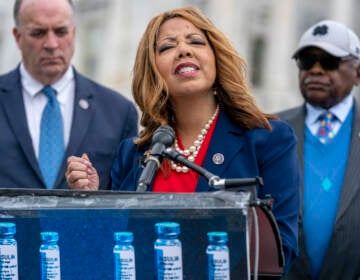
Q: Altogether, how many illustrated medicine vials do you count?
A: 5